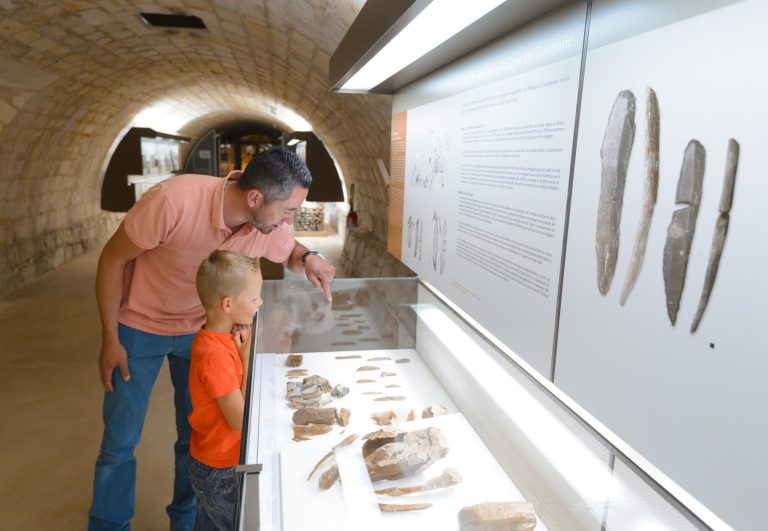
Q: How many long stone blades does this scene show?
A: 4